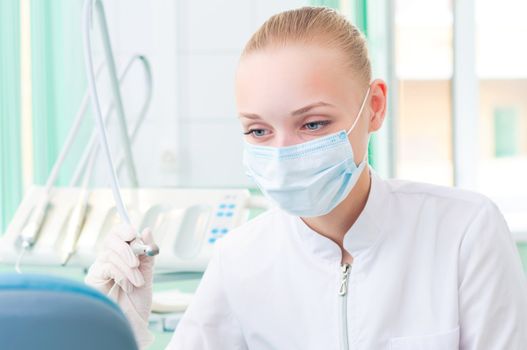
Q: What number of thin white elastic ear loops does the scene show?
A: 1